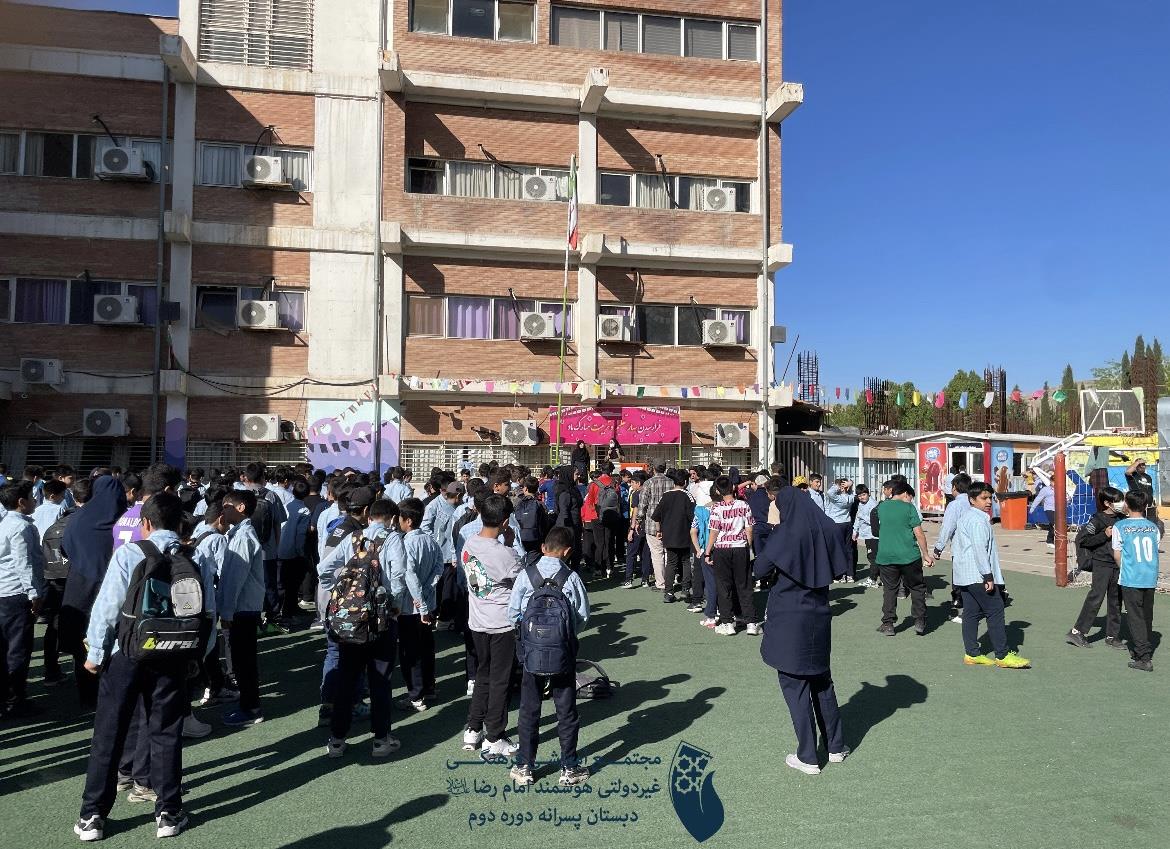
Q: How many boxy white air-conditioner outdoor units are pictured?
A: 14